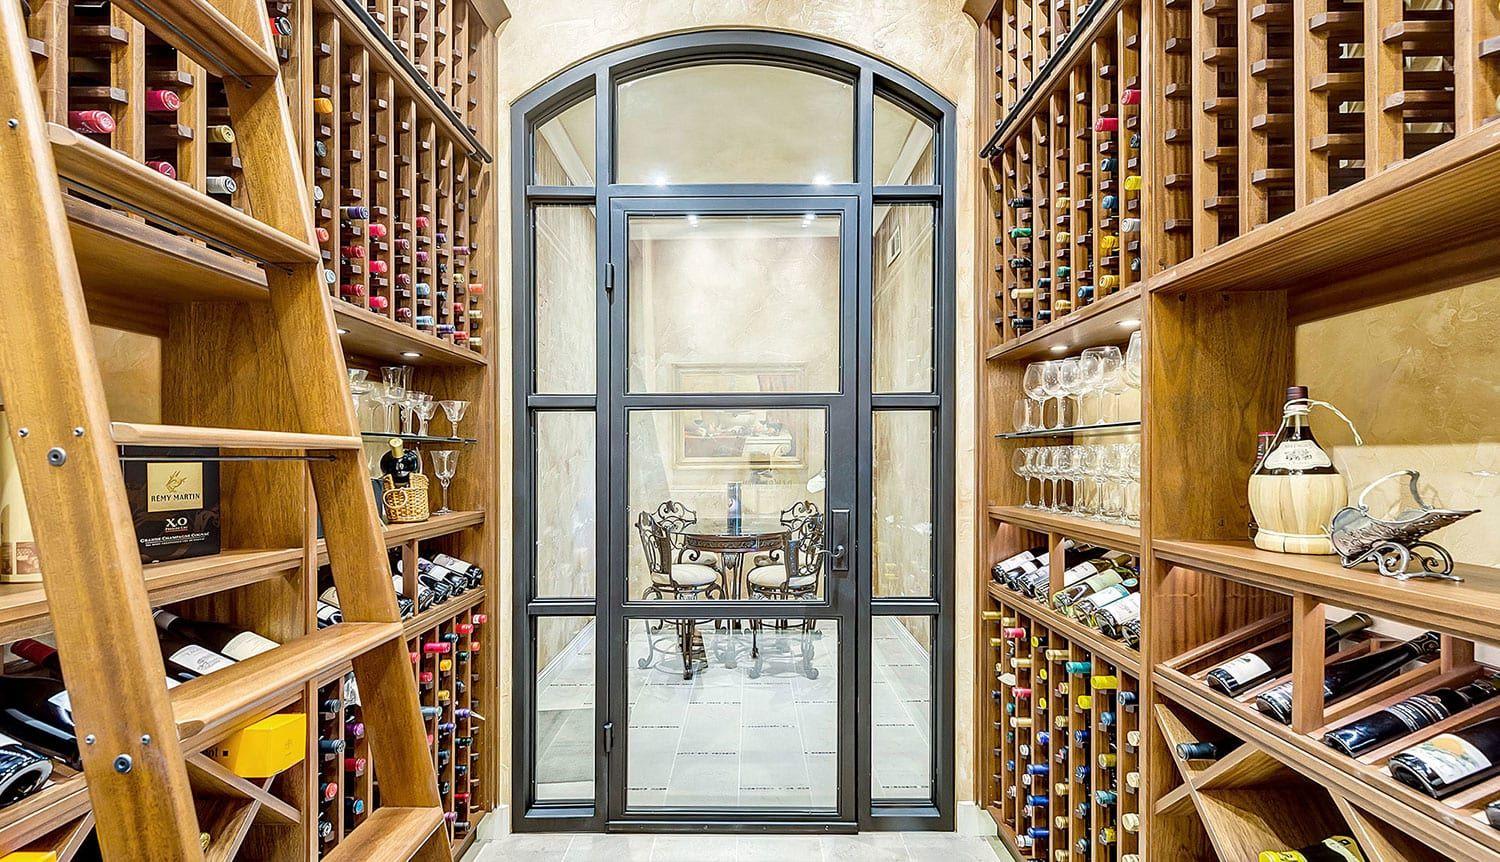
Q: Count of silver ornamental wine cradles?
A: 1